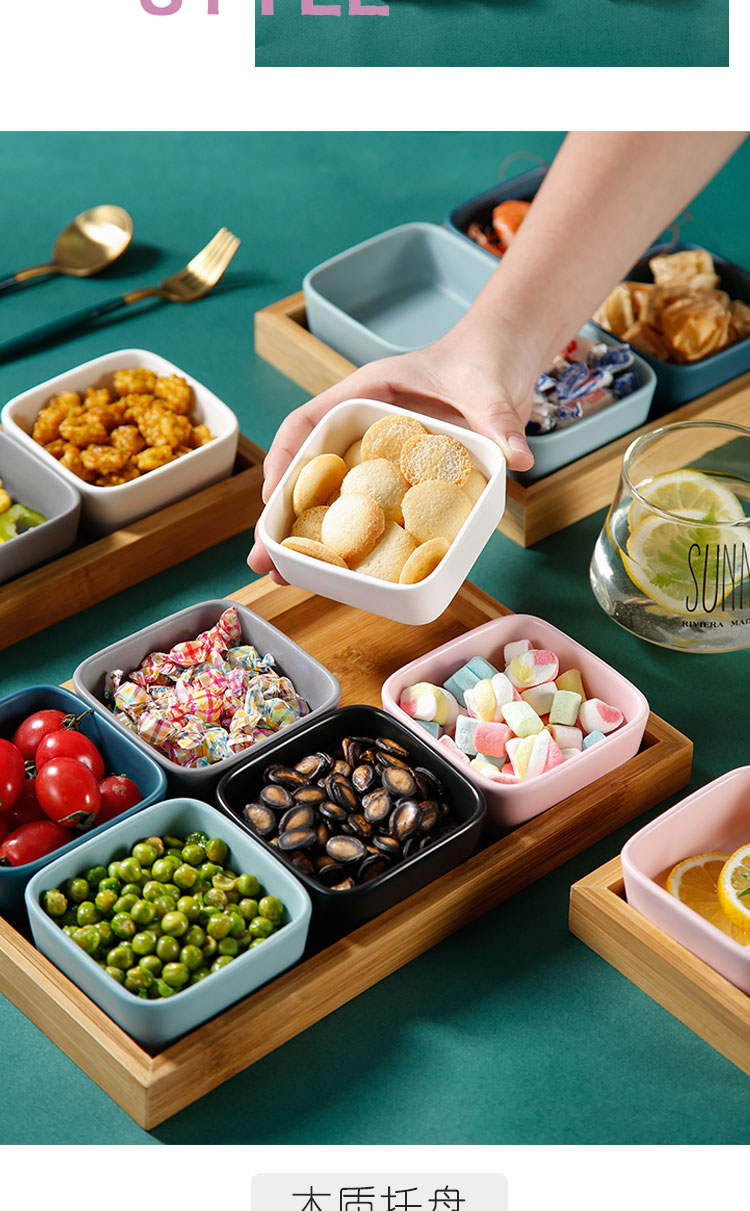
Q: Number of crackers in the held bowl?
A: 12